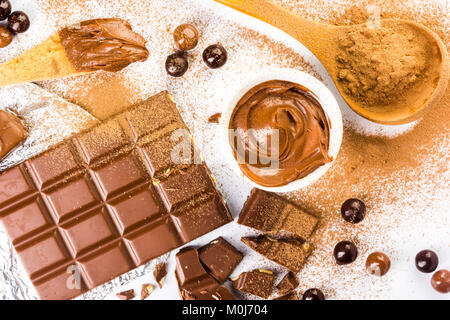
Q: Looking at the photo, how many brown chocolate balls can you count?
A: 4